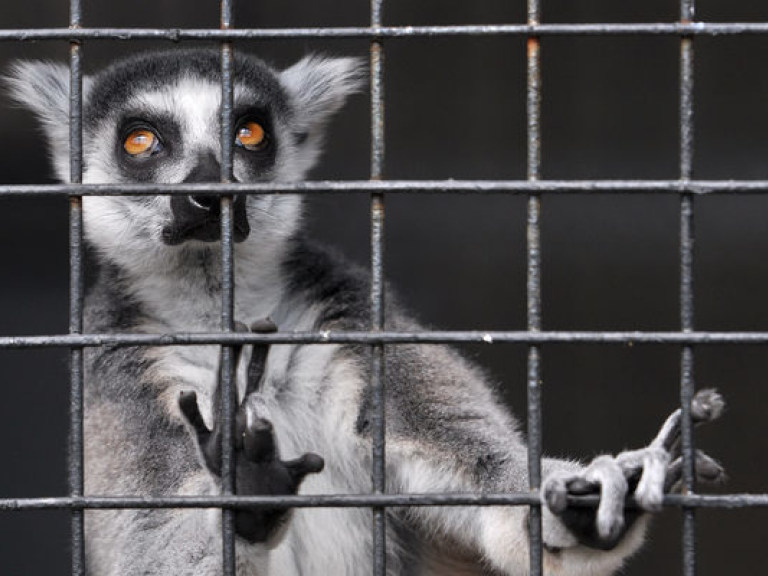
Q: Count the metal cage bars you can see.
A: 9